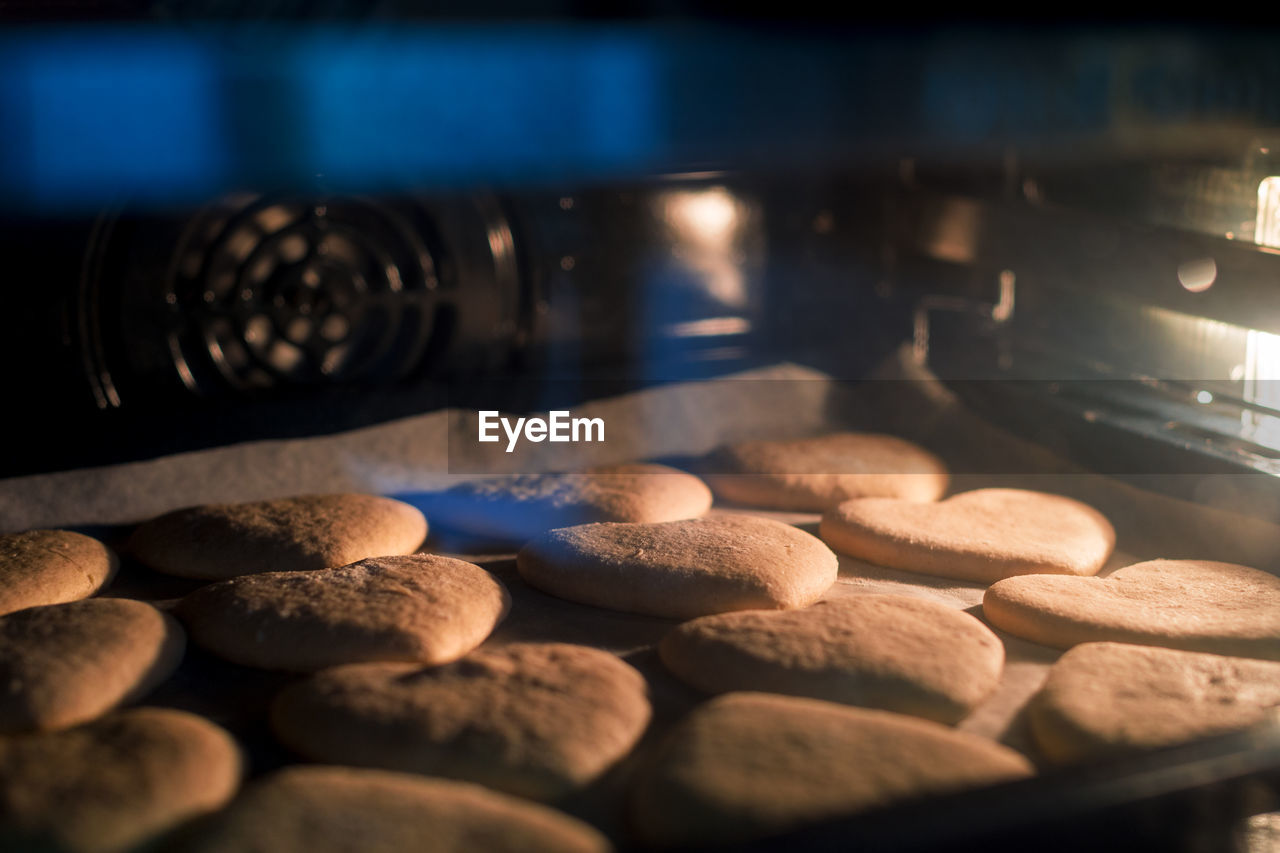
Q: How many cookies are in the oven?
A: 15